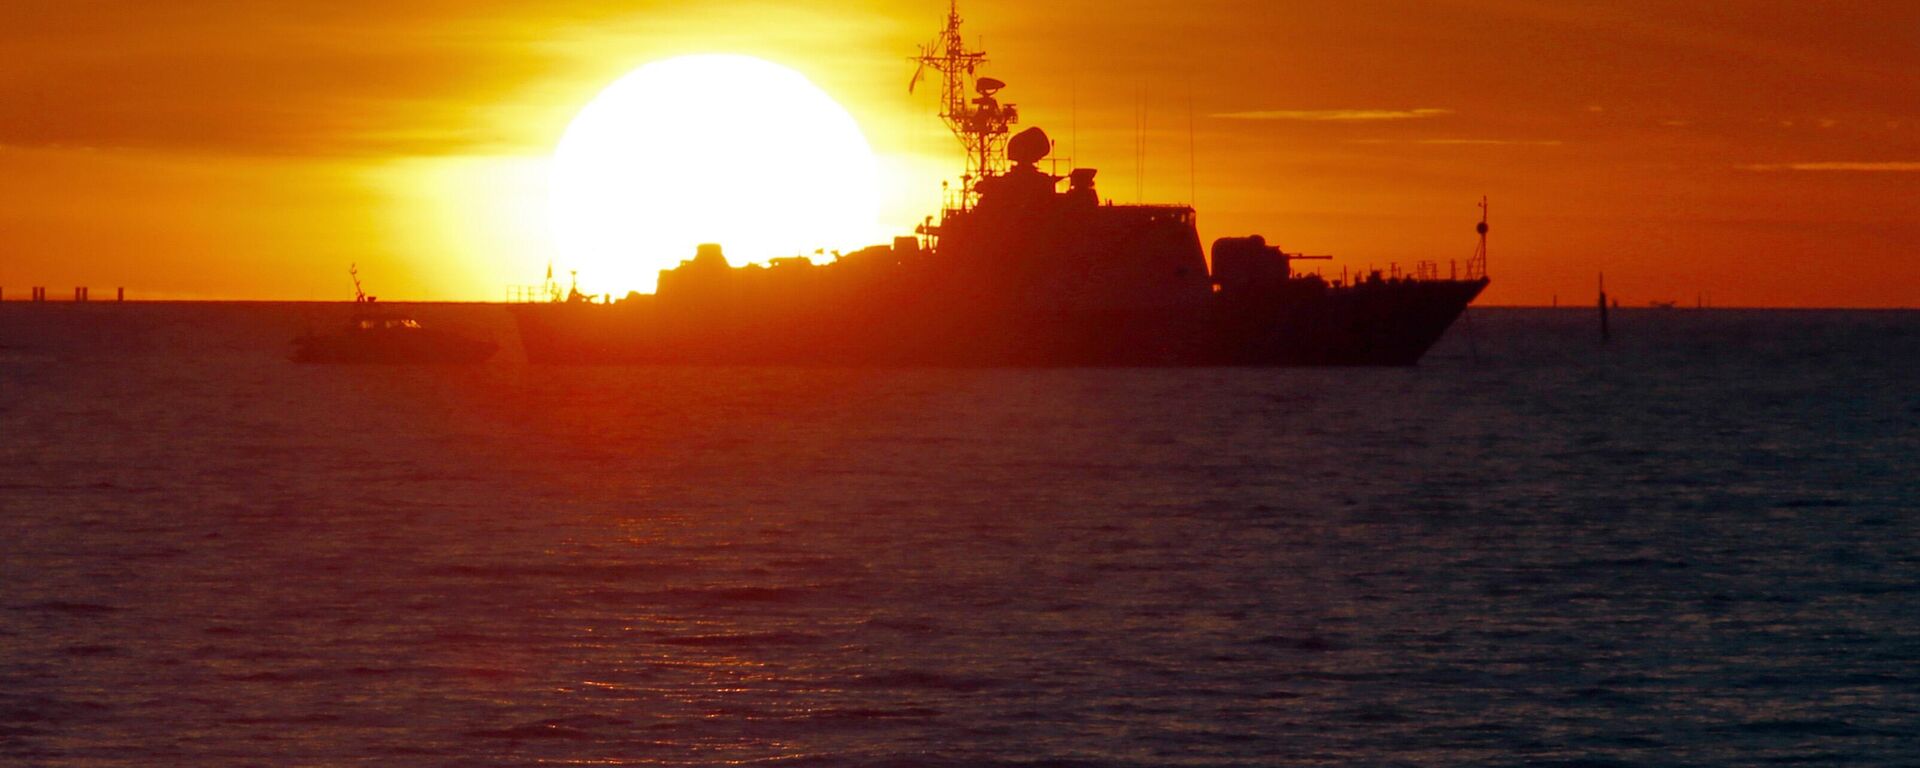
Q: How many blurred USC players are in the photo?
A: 0